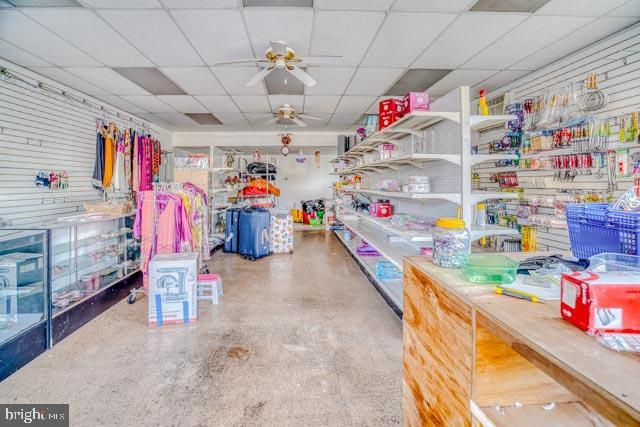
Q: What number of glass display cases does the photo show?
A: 2